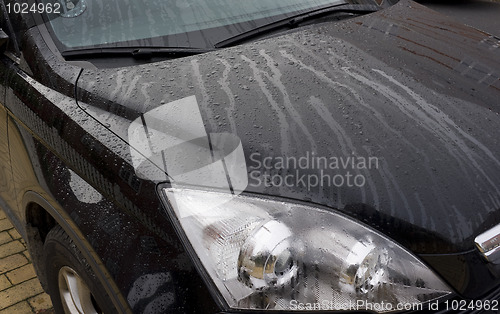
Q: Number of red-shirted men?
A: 0